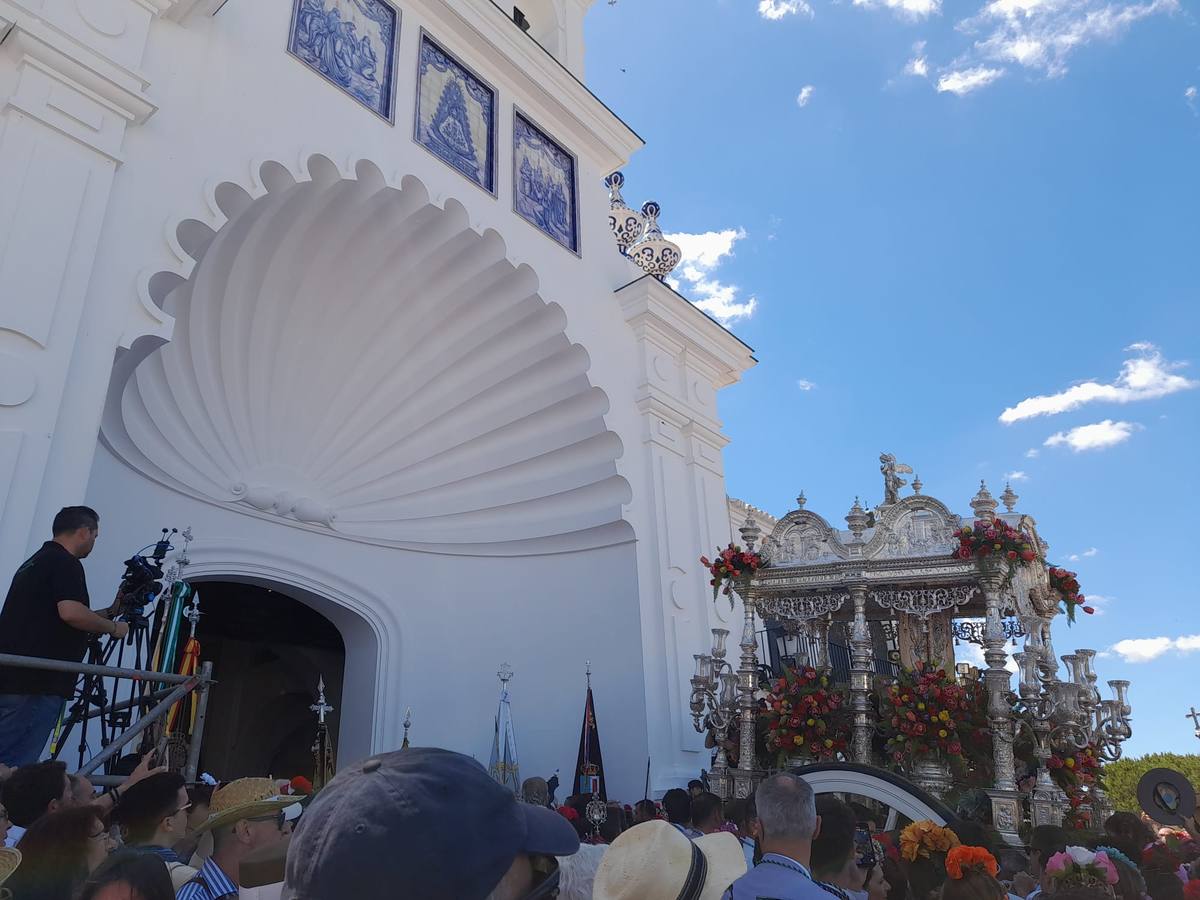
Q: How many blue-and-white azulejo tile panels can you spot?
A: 3